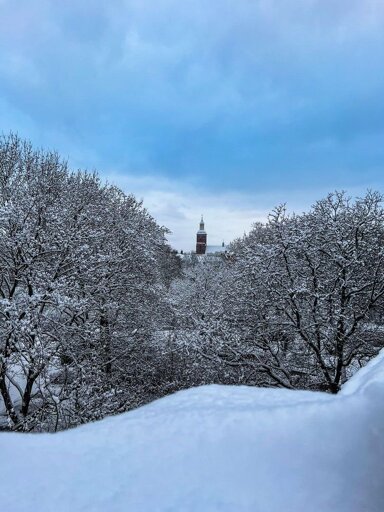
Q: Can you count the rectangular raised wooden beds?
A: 0